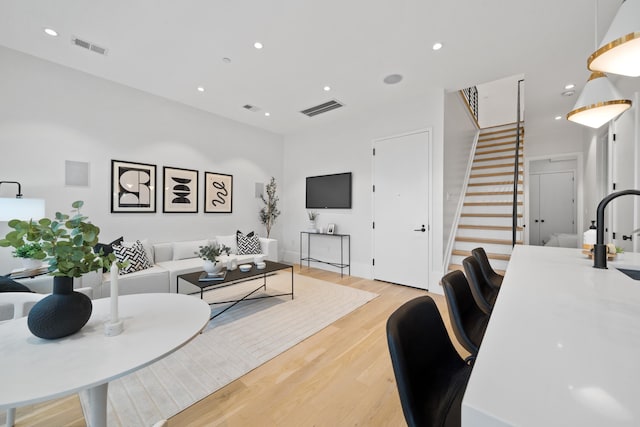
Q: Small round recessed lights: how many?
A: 8